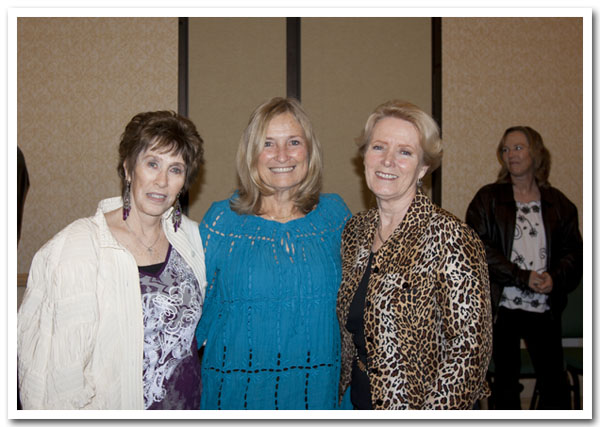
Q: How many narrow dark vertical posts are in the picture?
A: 3